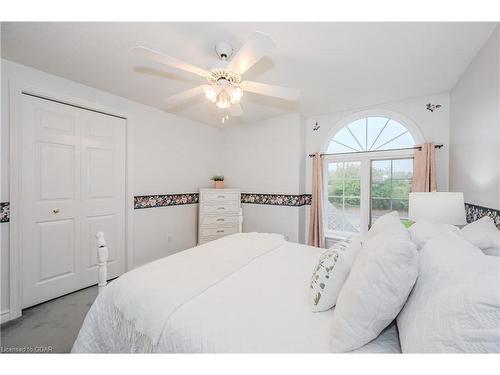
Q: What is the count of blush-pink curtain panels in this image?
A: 2